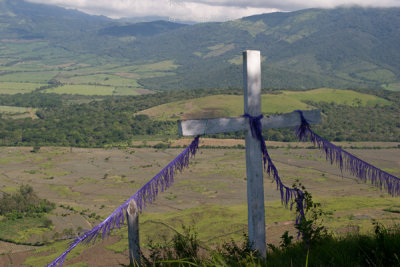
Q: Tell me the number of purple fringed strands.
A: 3